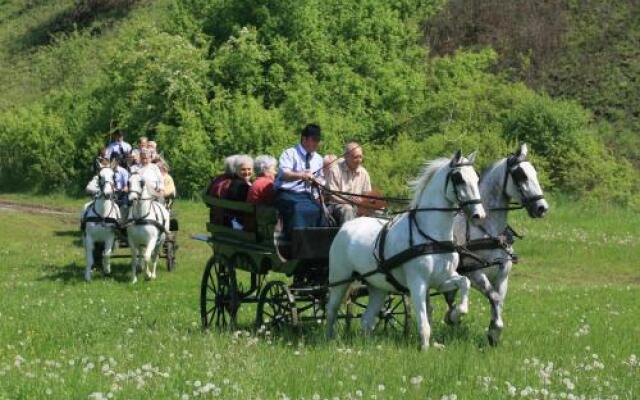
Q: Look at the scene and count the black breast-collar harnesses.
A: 4